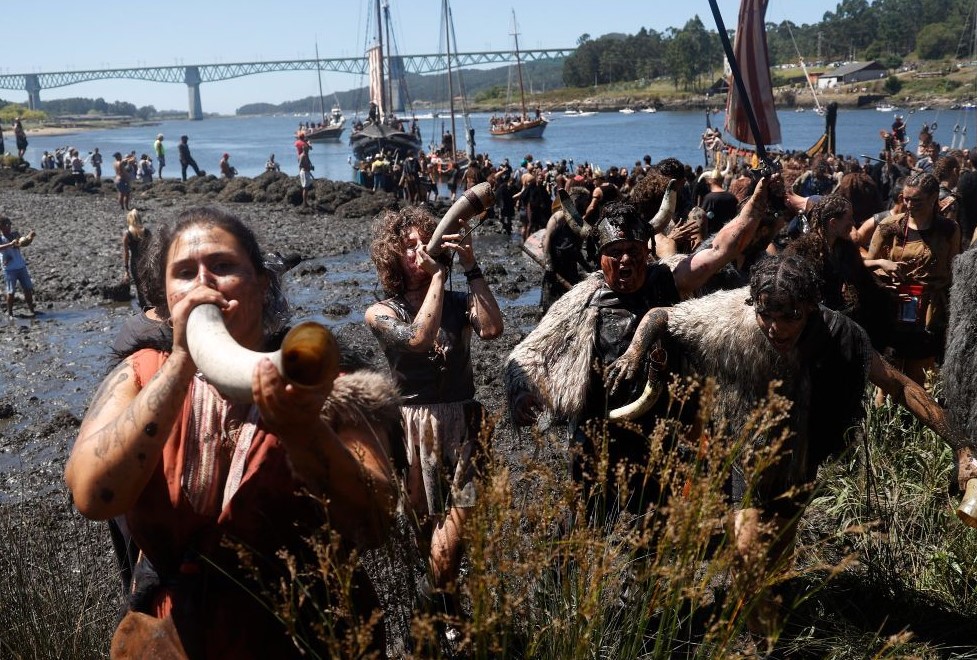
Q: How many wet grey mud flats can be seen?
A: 1